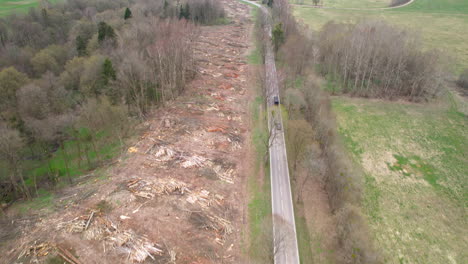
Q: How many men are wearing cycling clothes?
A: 0